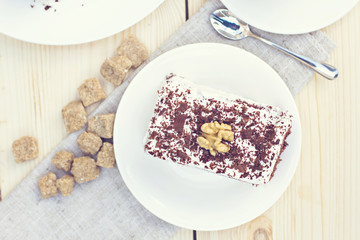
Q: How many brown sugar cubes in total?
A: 12